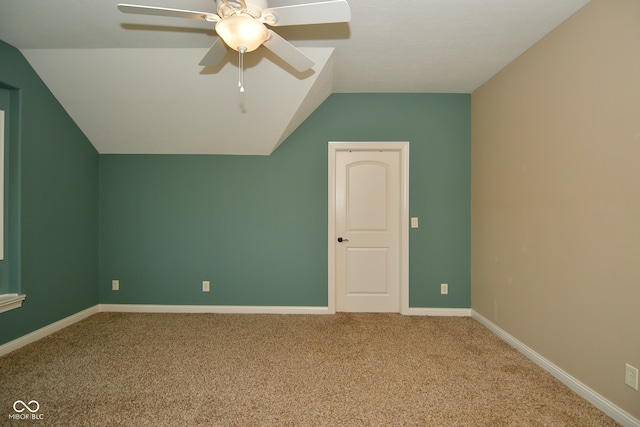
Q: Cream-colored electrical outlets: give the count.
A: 4